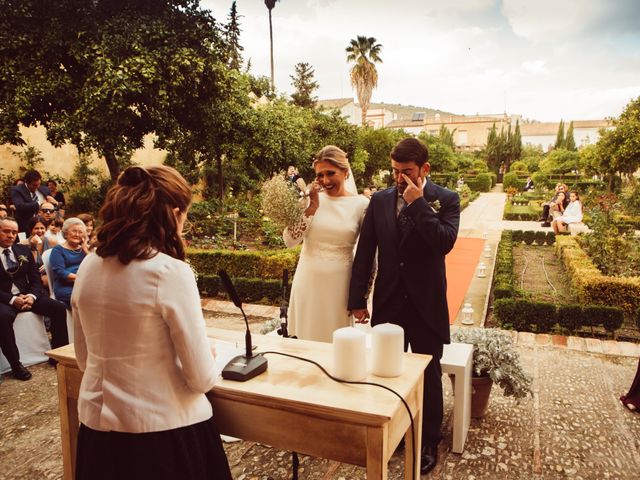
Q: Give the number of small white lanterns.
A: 4